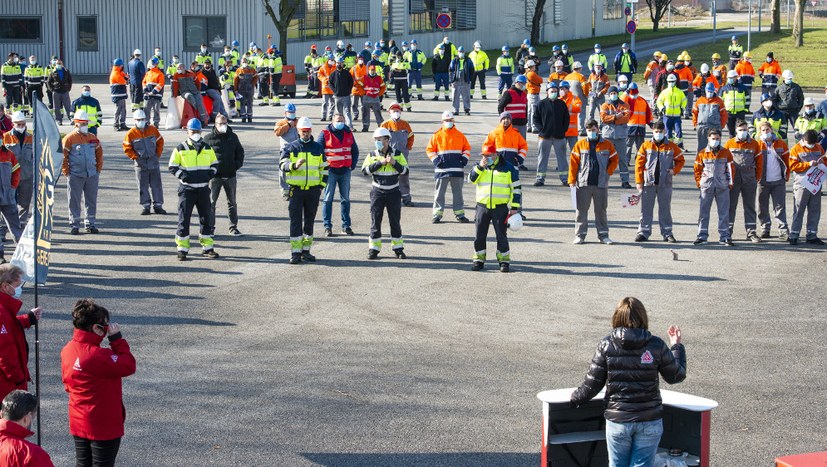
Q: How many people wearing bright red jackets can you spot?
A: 3